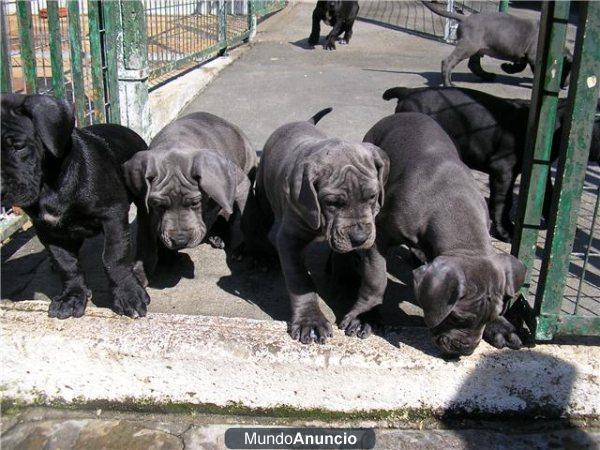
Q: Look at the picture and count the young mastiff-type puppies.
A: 7